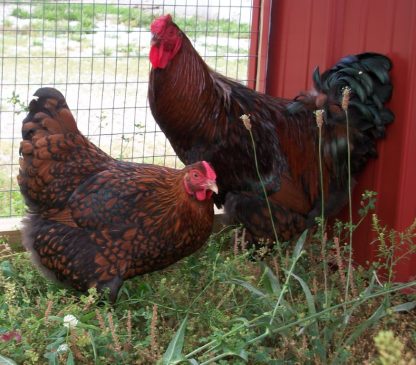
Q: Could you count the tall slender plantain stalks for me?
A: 3